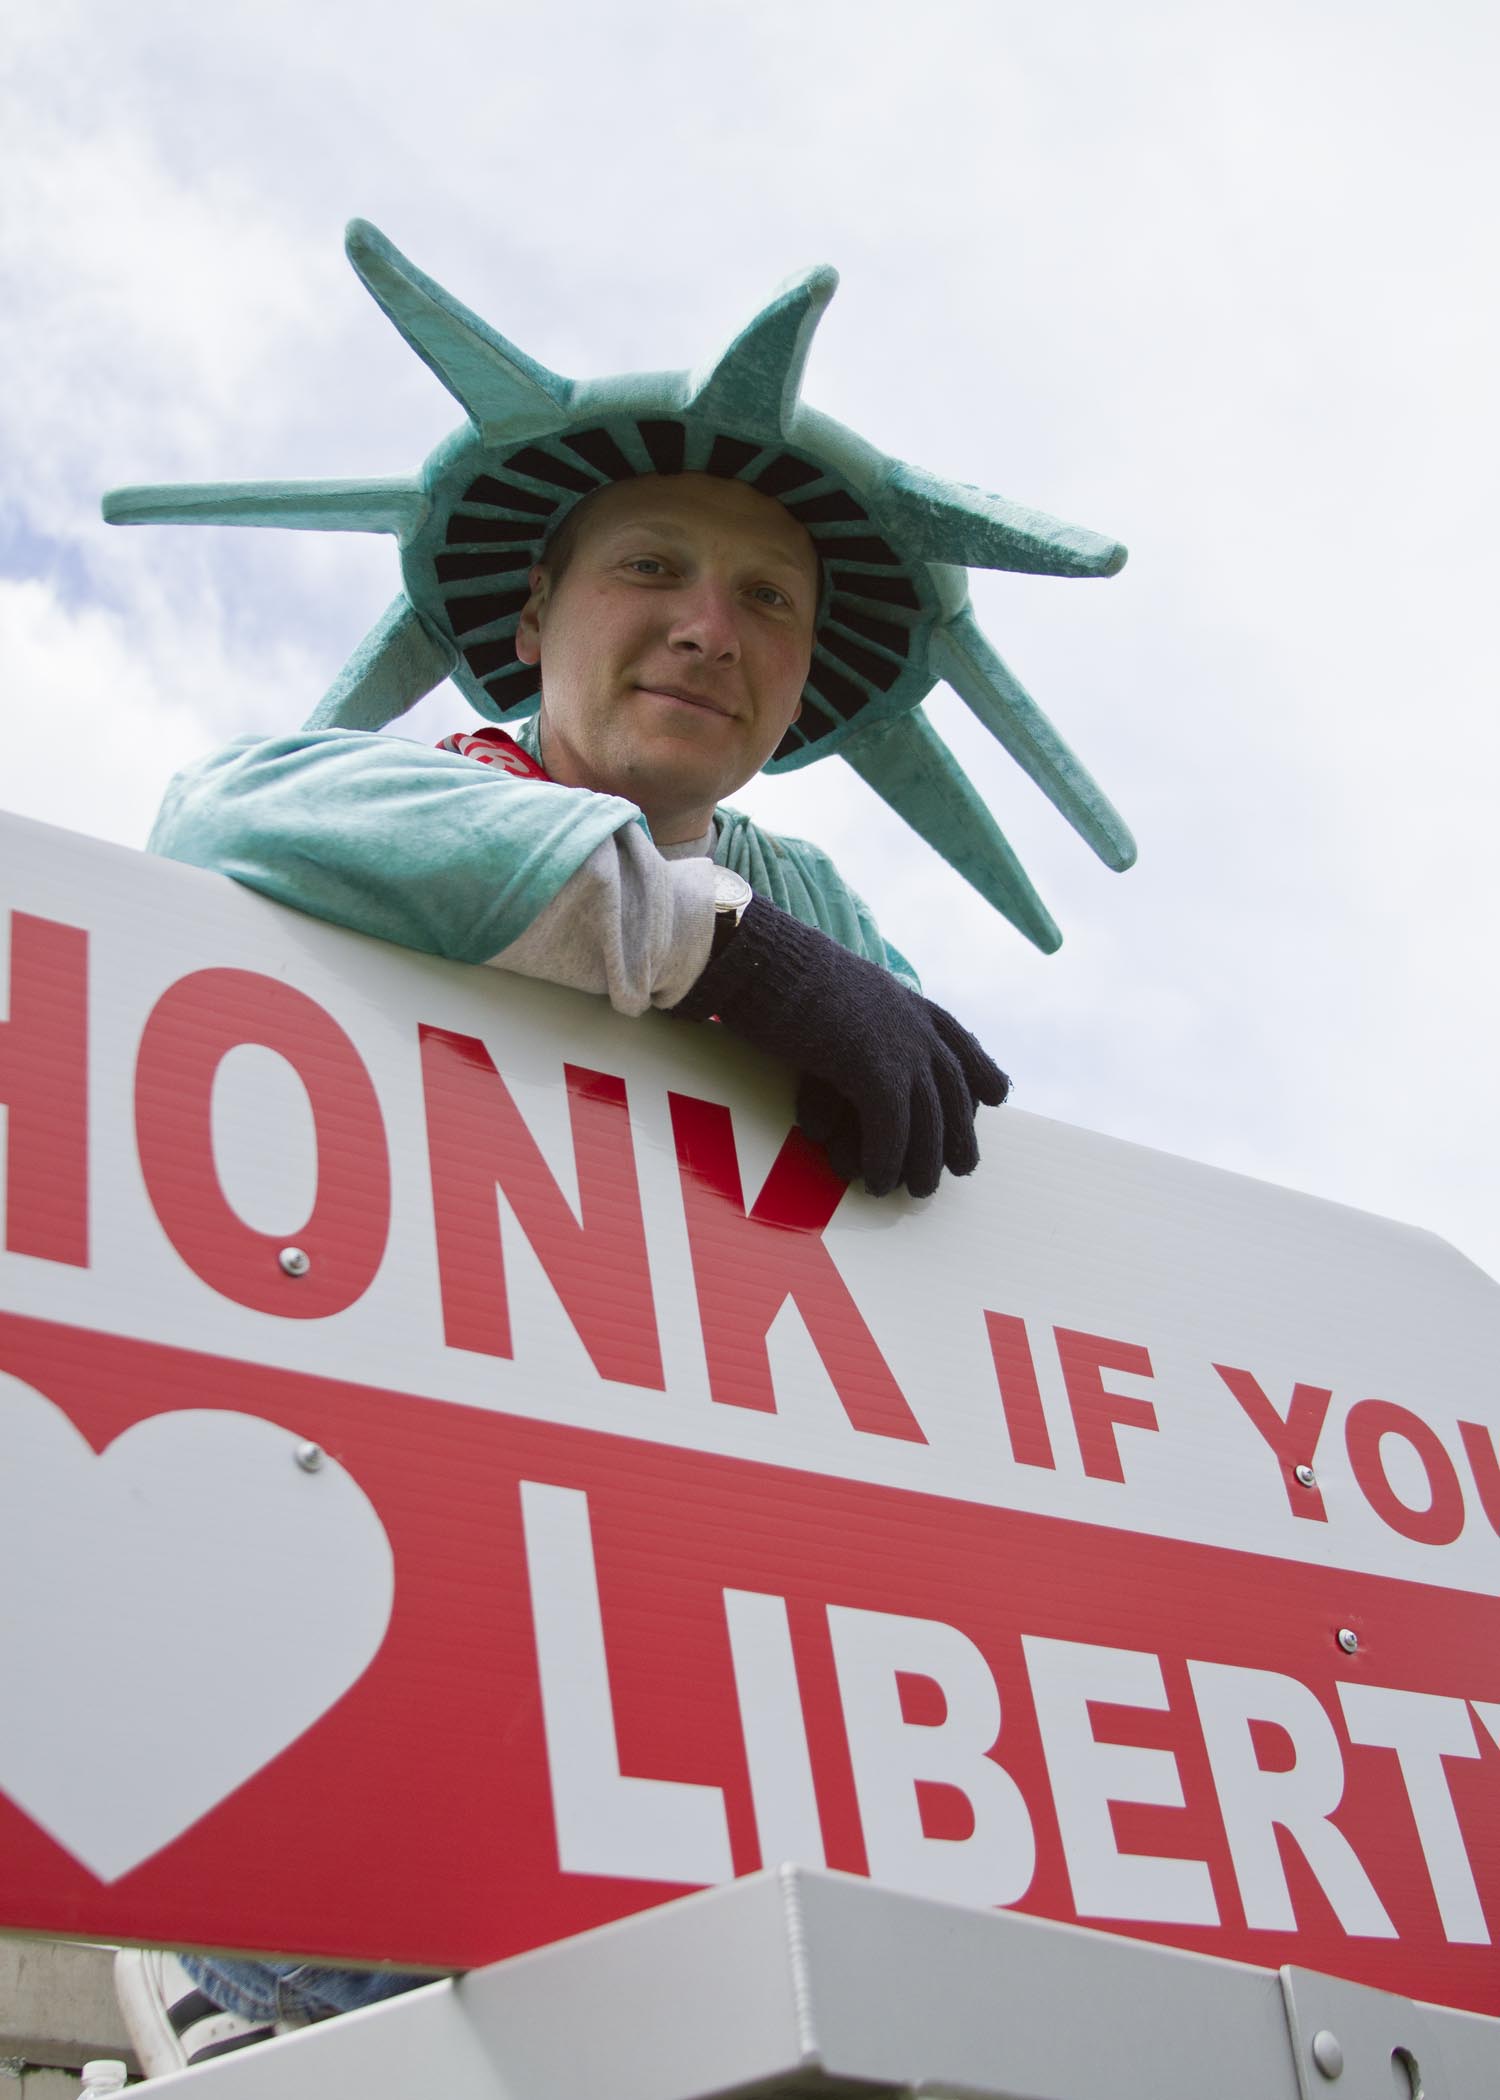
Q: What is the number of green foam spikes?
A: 7